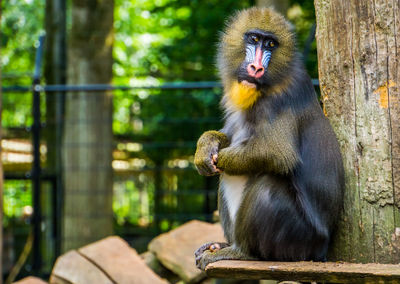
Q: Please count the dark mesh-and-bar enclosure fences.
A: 1